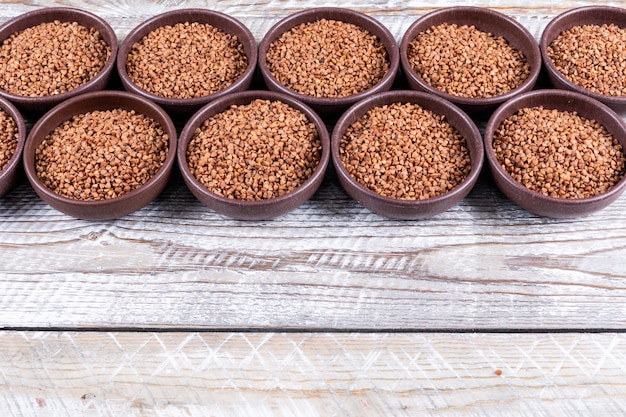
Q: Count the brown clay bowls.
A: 10